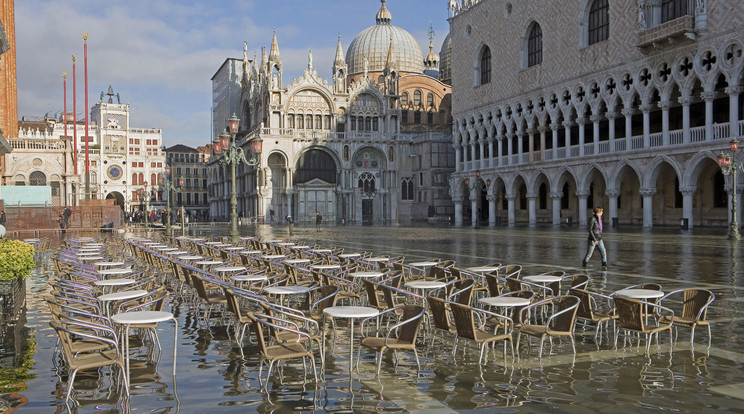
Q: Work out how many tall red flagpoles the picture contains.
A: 3